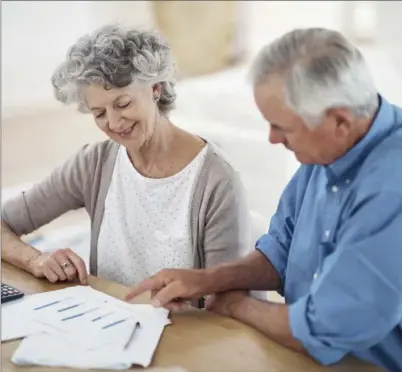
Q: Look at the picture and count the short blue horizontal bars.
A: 5